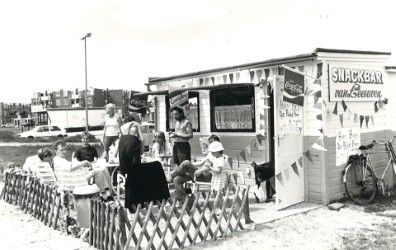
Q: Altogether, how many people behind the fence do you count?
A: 9